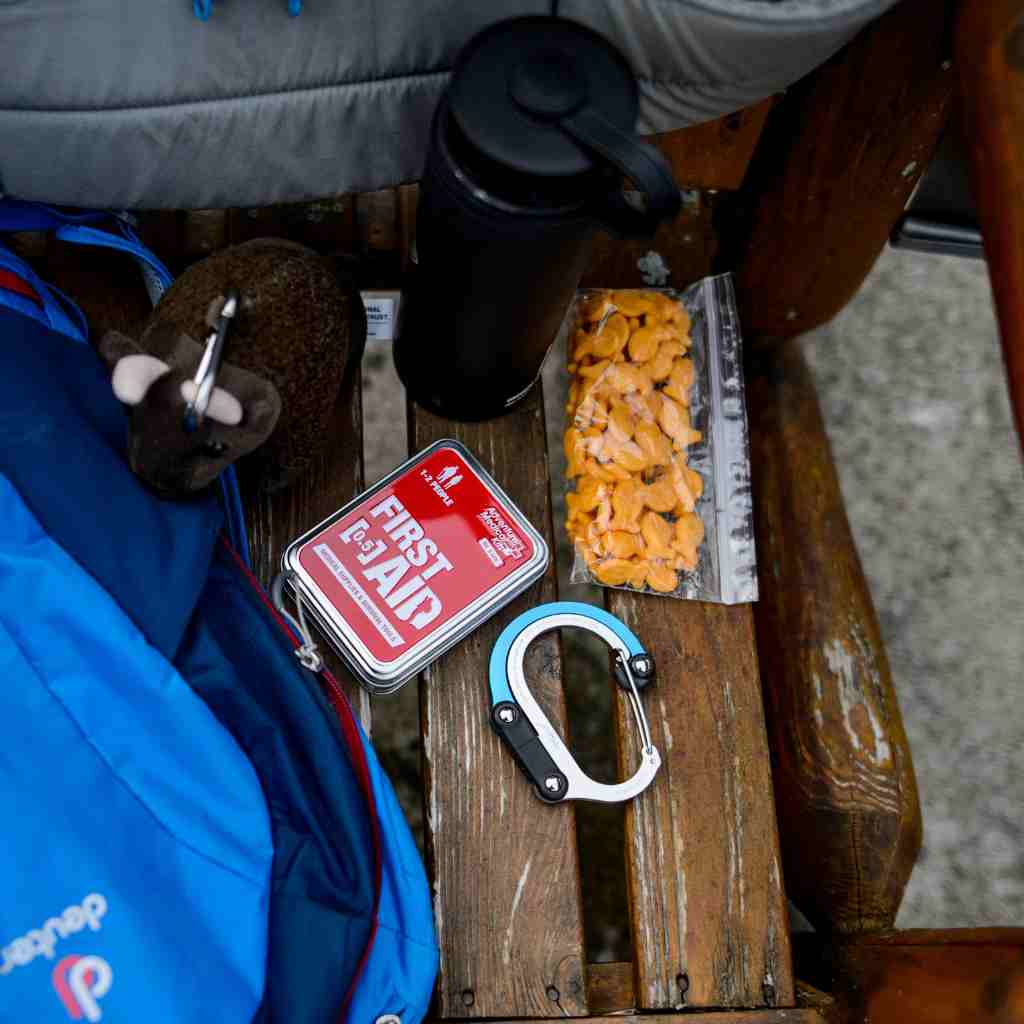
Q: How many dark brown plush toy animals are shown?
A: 1